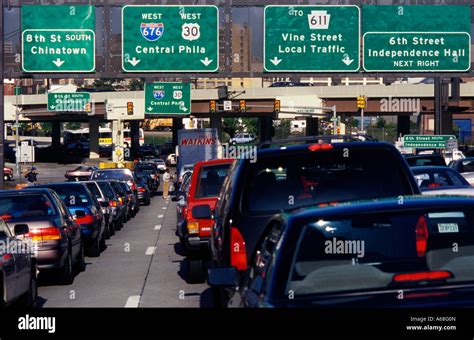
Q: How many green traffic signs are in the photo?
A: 7